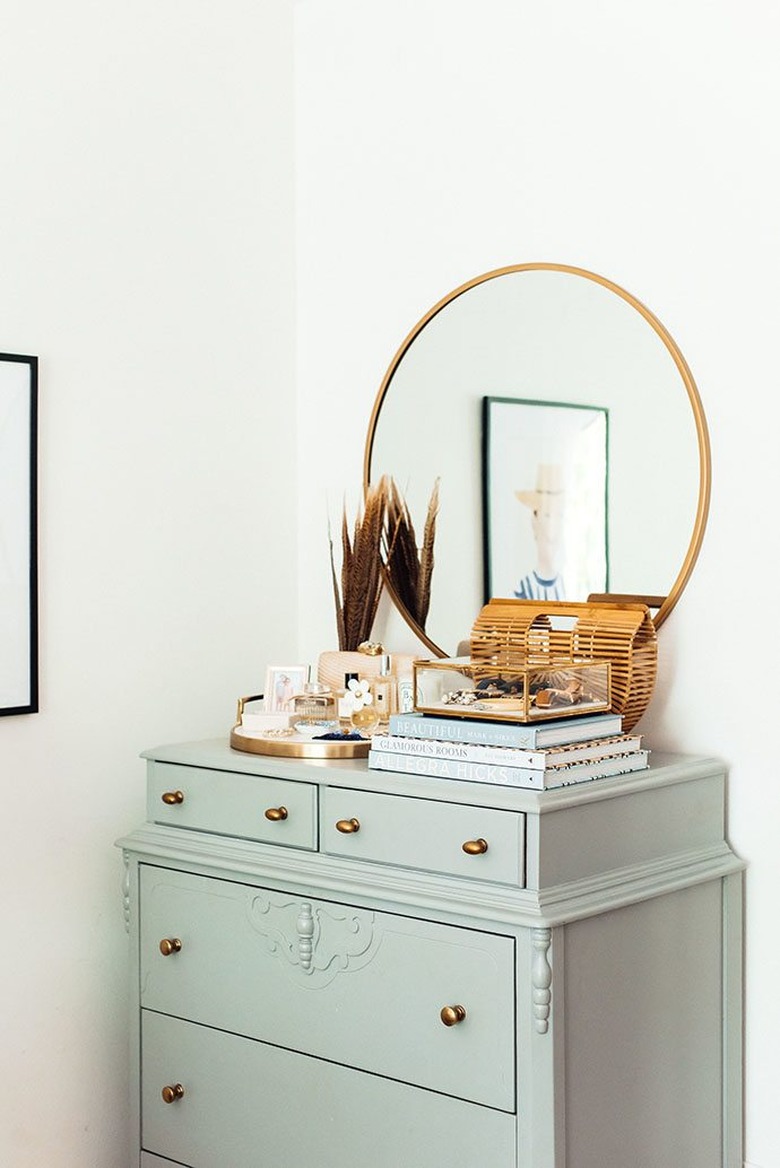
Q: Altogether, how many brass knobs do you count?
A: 7